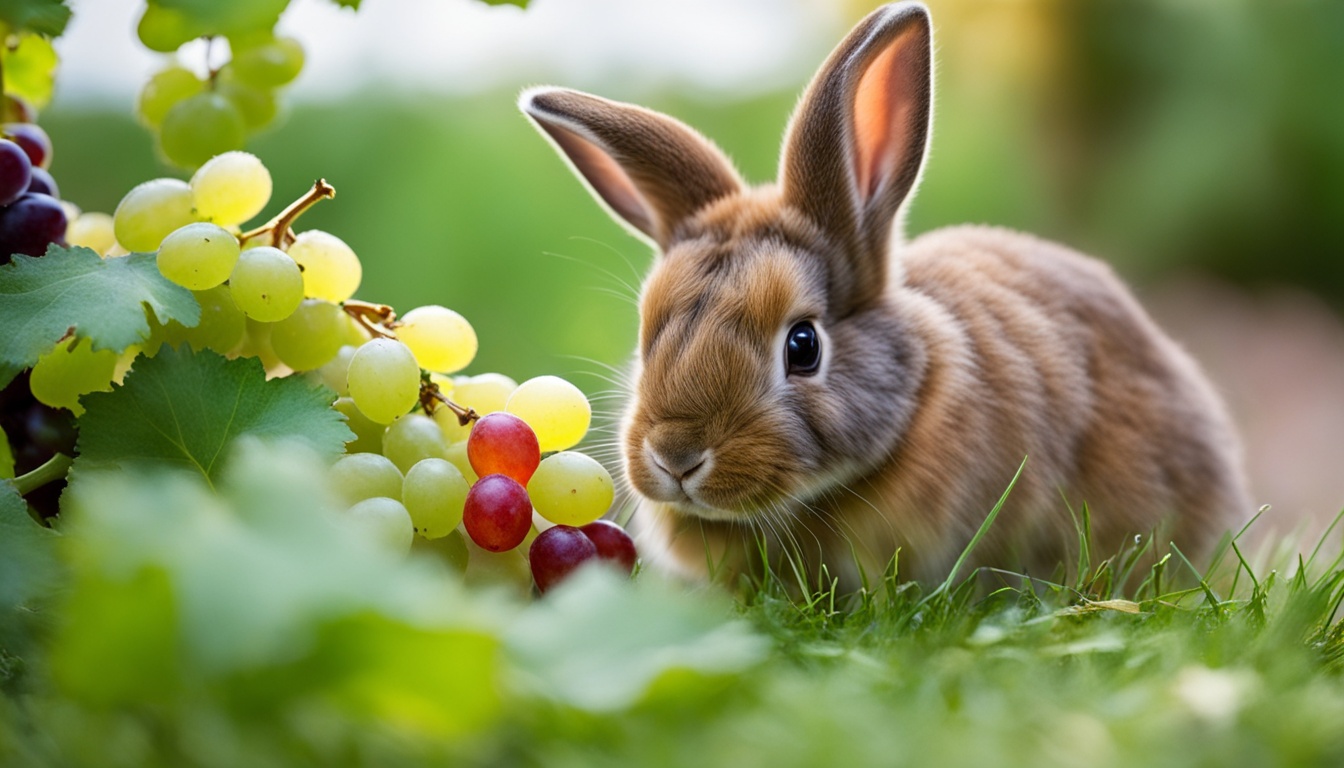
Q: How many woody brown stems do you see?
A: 3